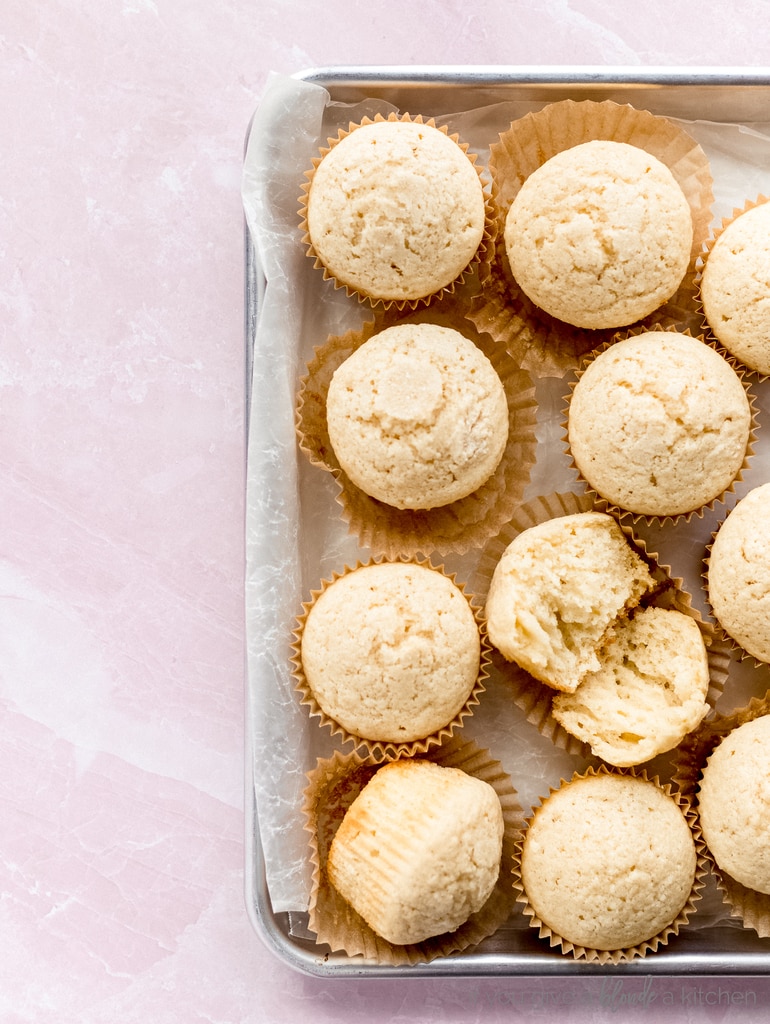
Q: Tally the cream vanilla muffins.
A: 11